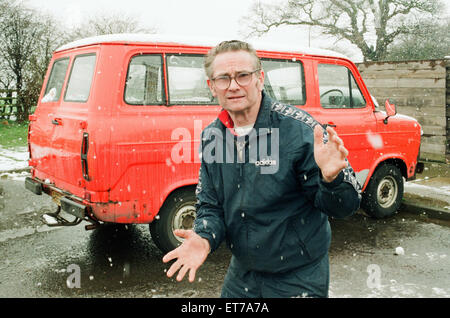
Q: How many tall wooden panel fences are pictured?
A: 1